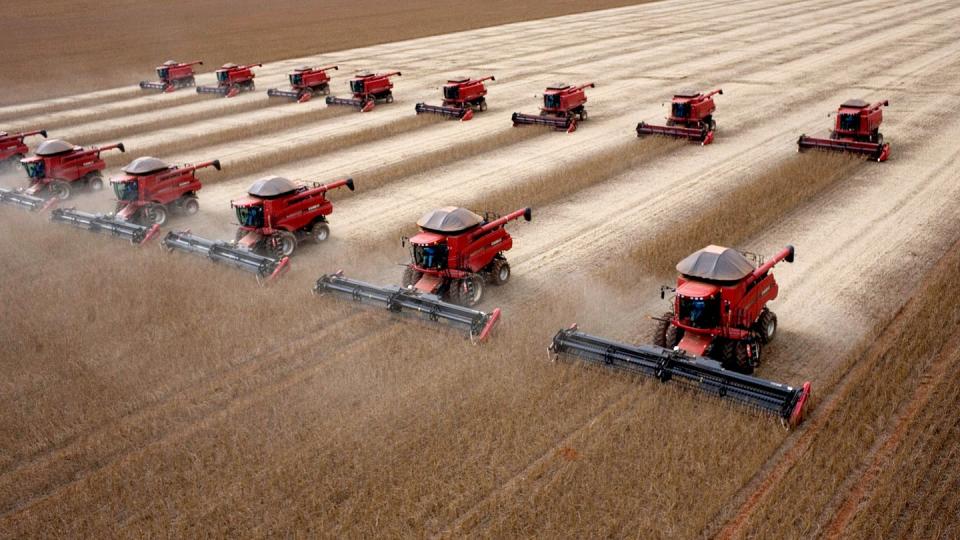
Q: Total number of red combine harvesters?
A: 14